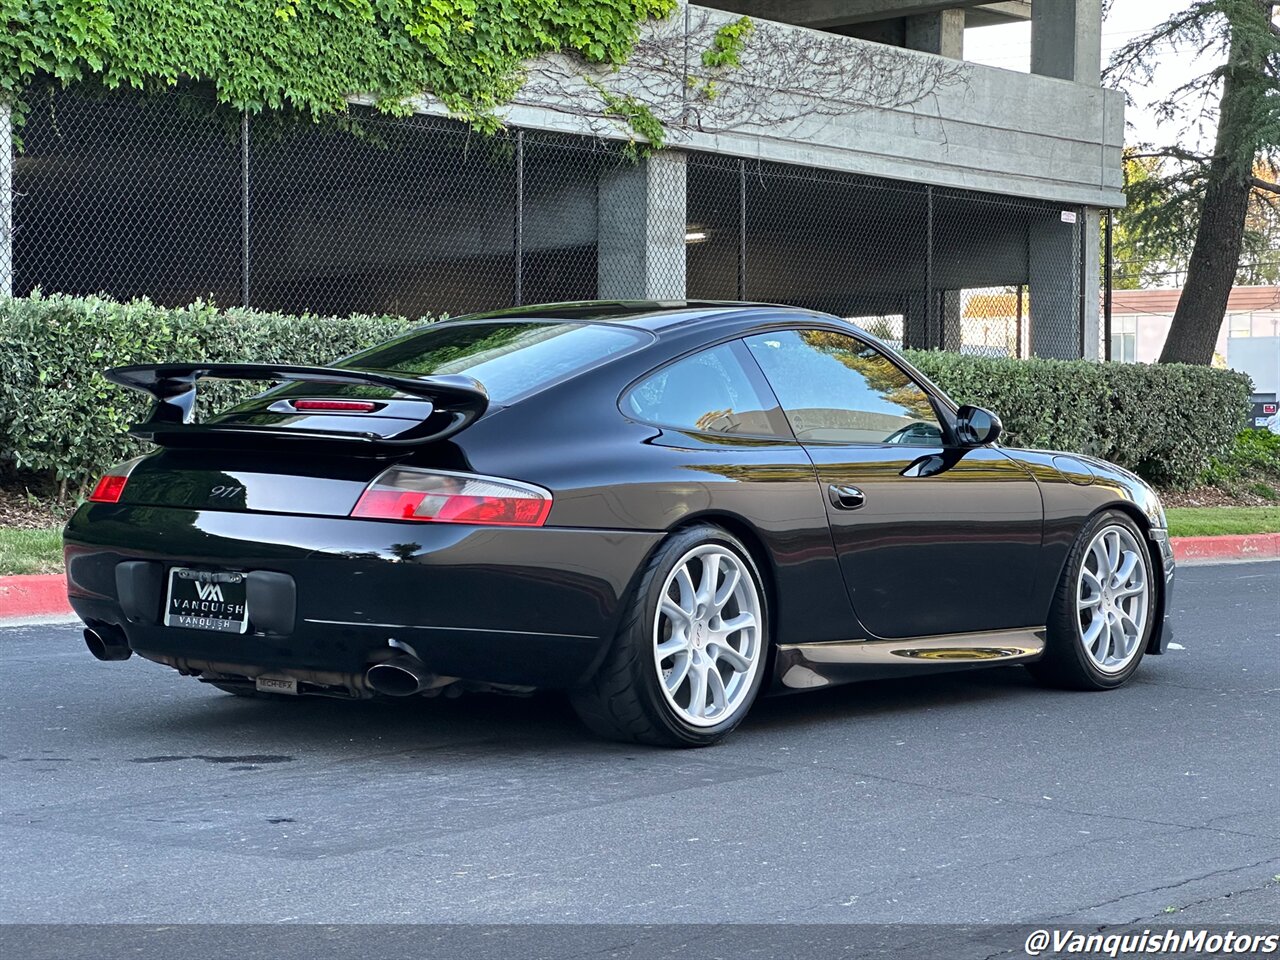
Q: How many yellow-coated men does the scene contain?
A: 0